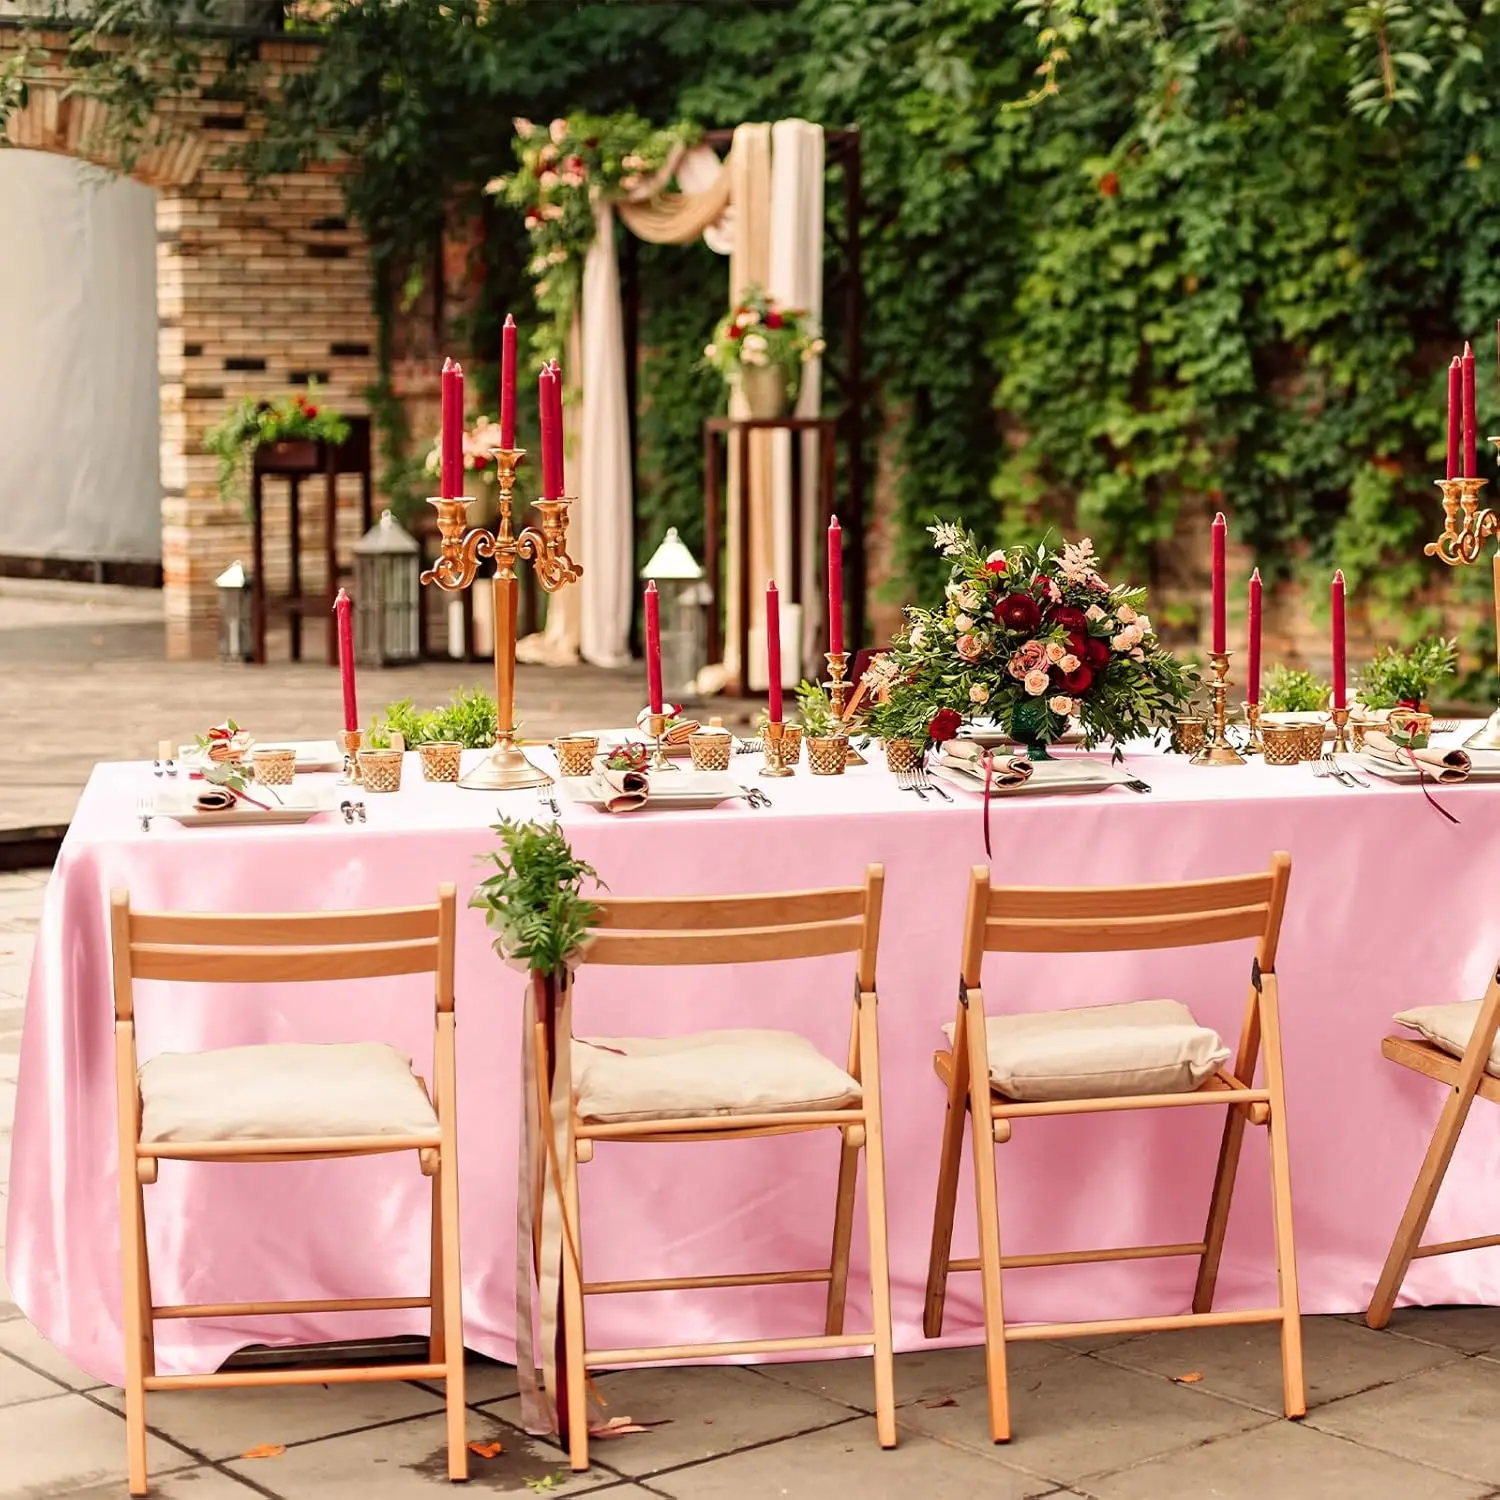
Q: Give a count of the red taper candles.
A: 14